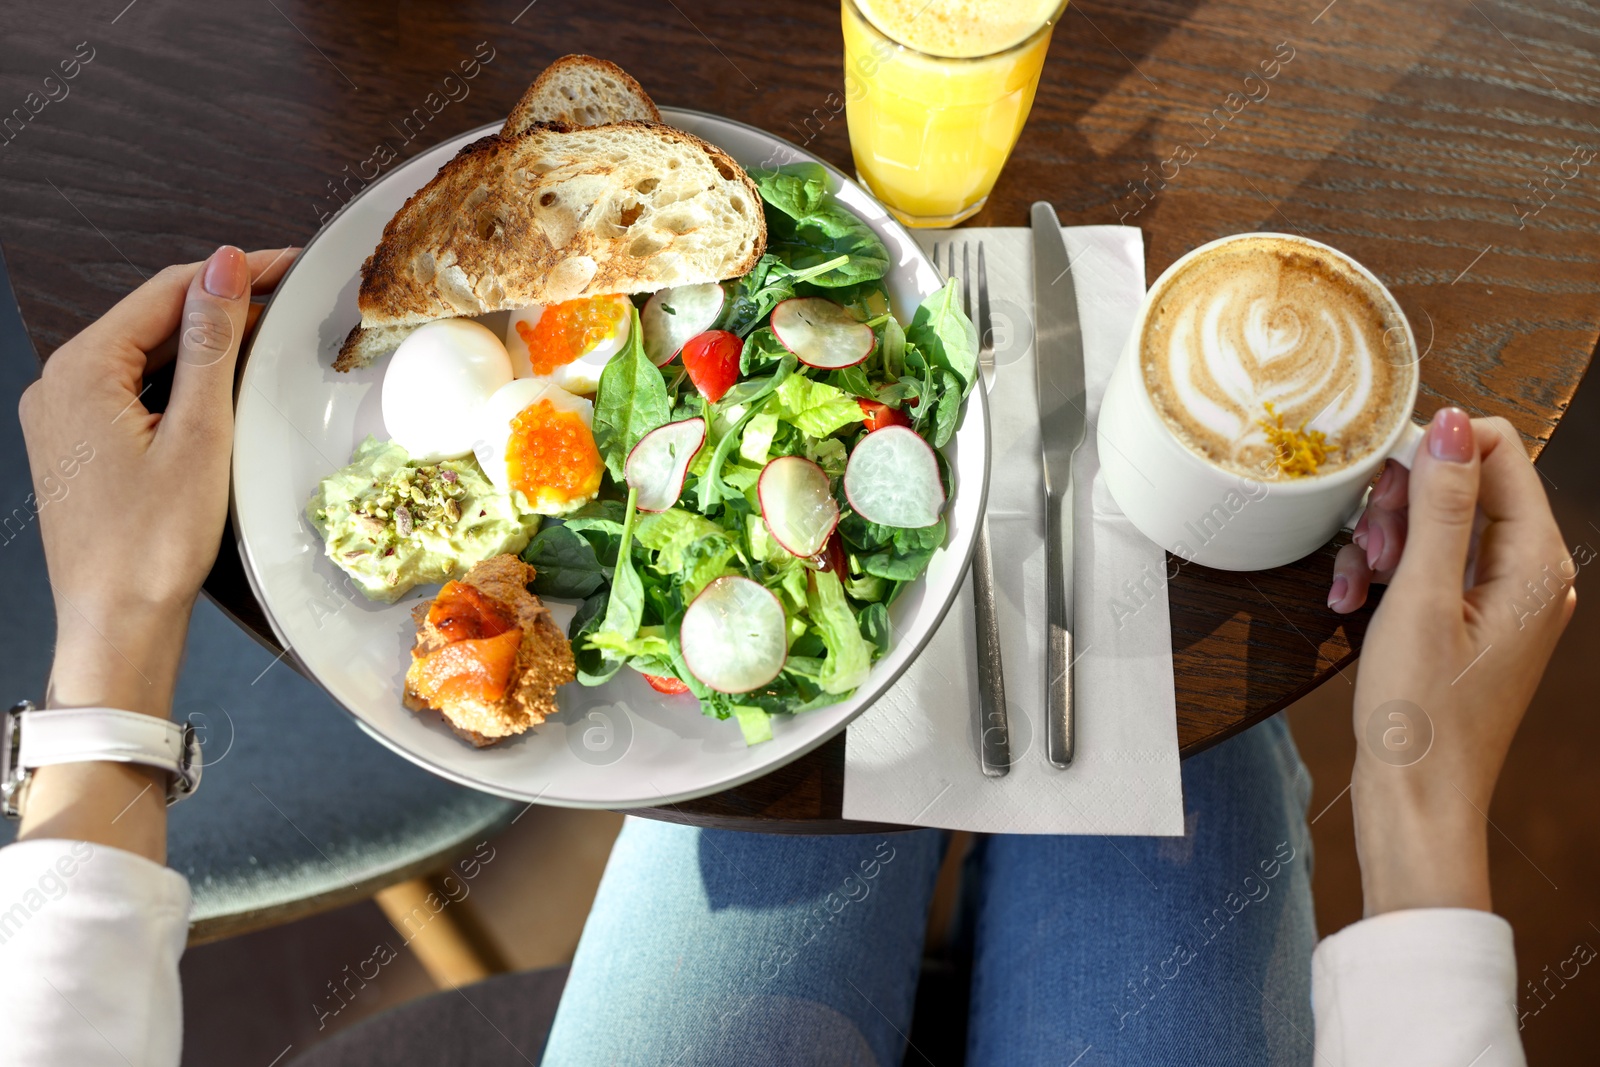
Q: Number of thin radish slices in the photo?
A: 6